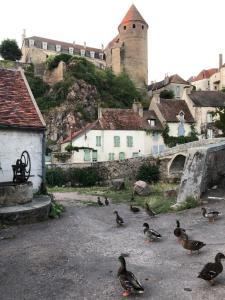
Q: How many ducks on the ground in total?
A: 11